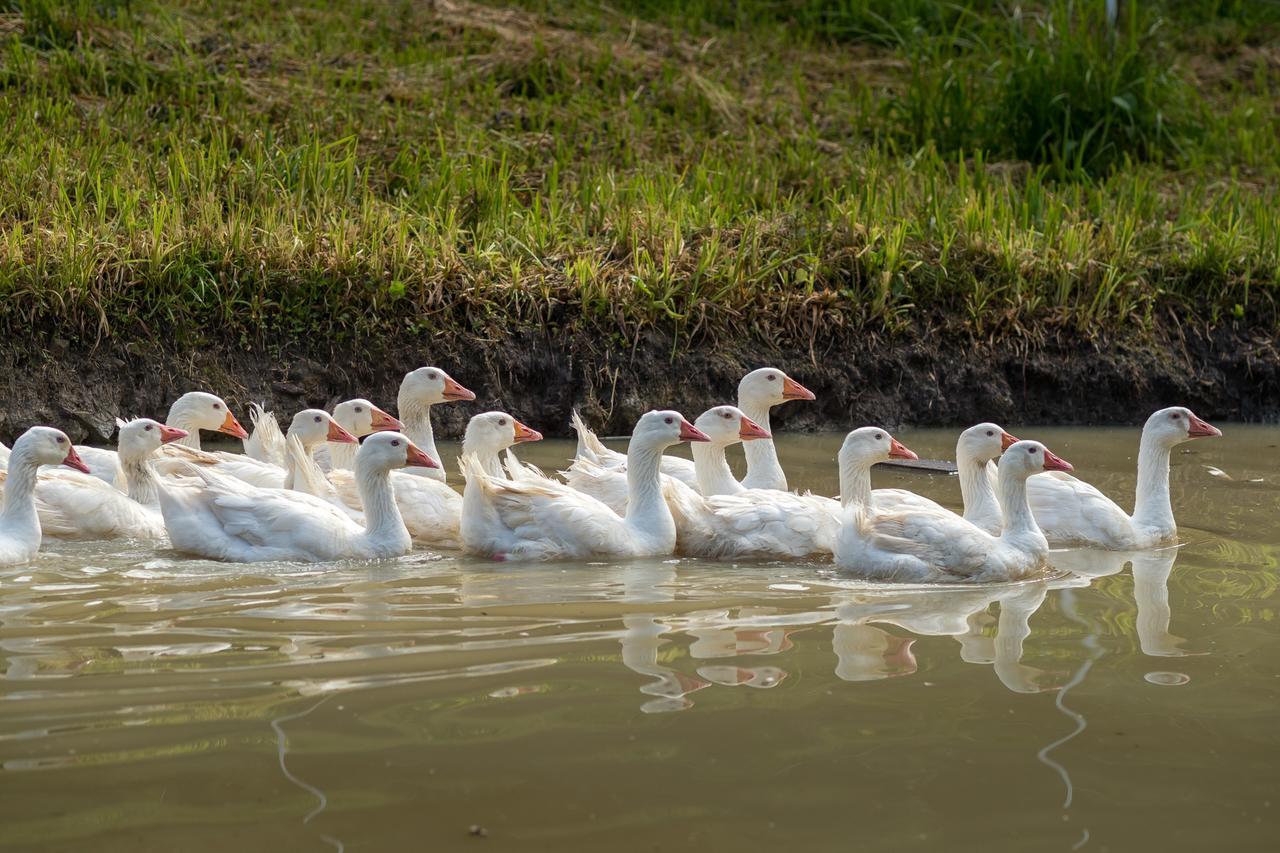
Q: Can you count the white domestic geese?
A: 15